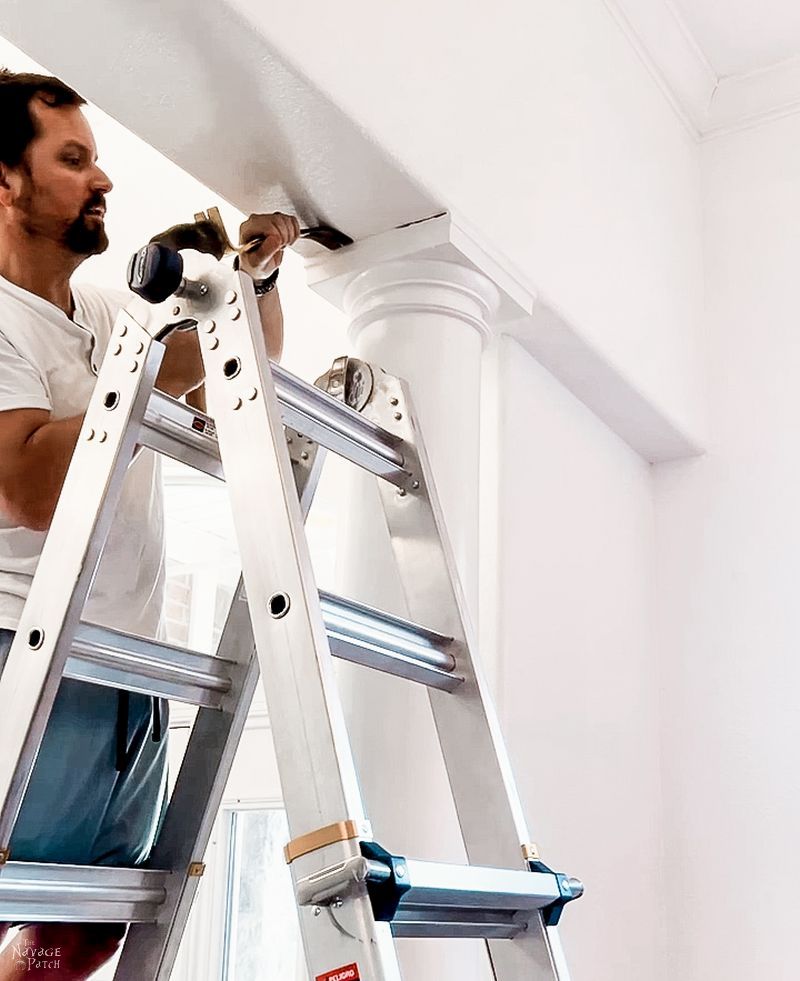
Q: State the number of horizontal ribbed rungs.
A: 6